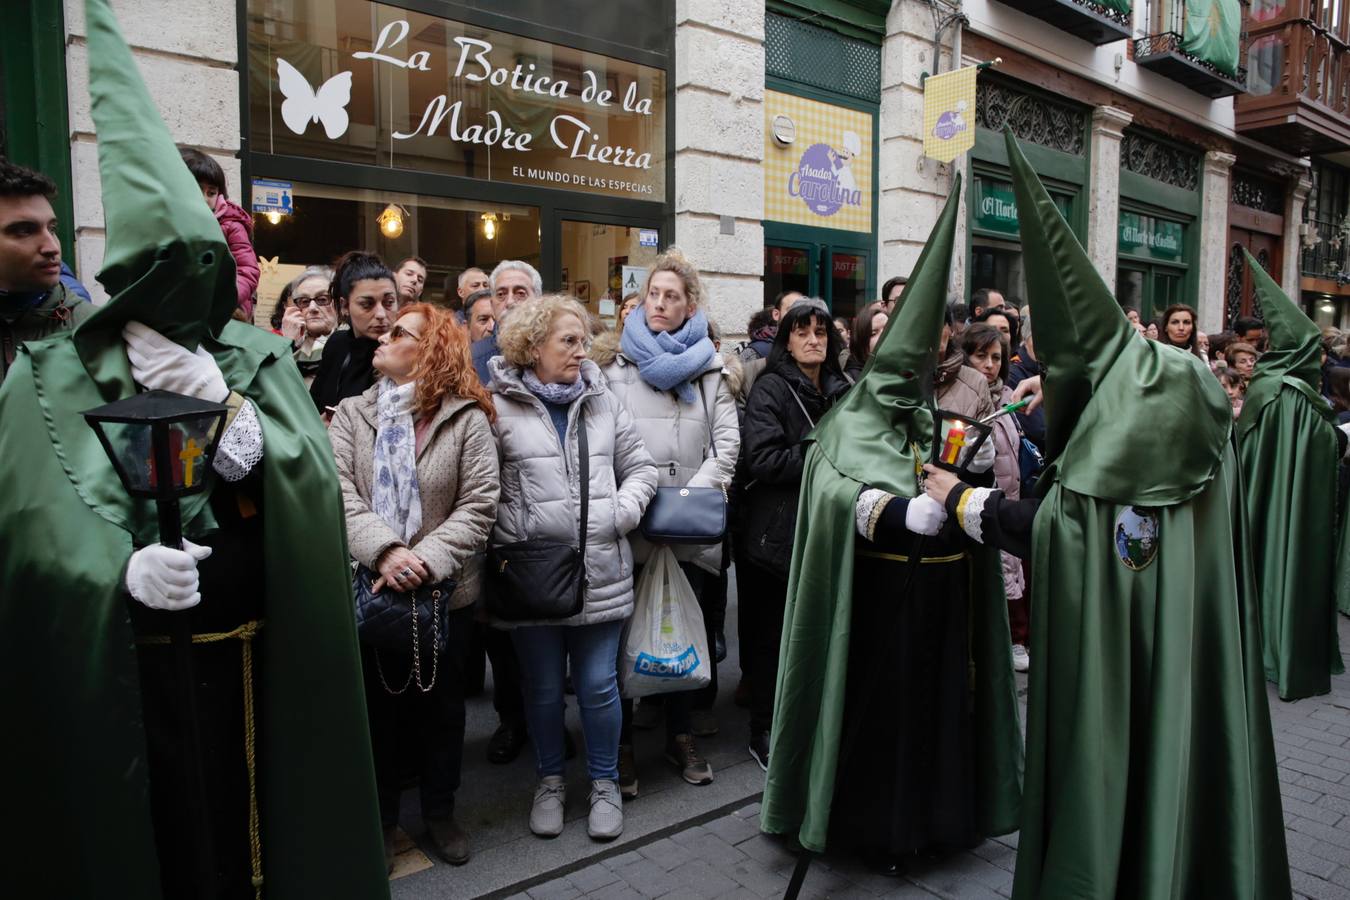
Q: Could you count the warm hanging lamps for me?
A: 3